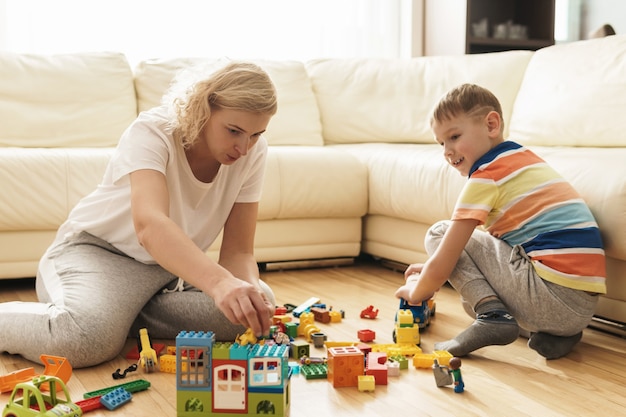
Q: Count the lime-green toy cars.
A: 1